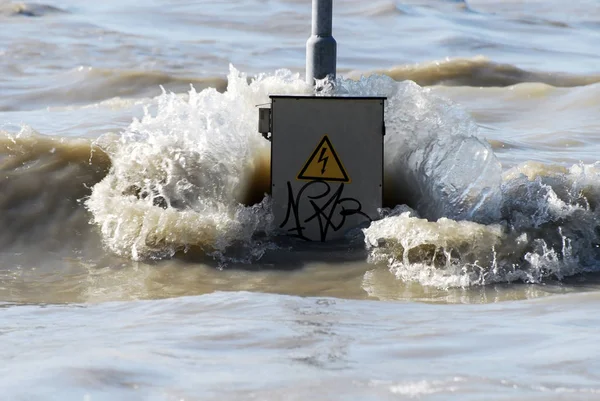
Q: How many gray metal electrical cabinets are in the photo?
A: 1